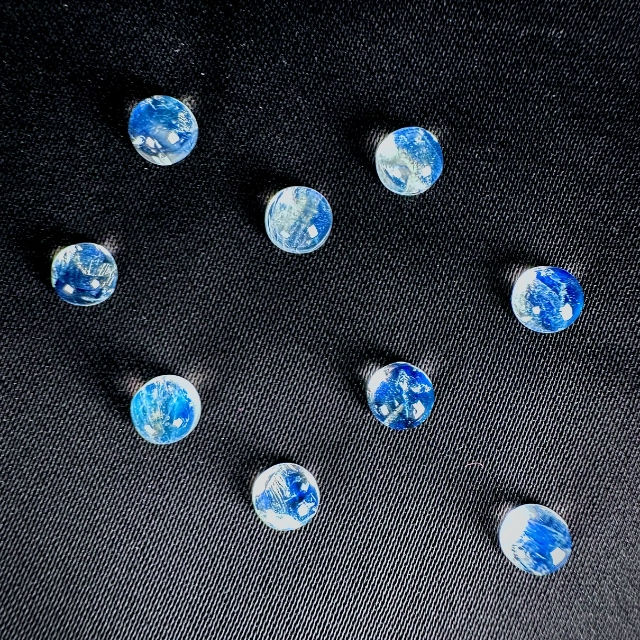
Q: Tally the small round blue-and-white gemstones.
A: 9